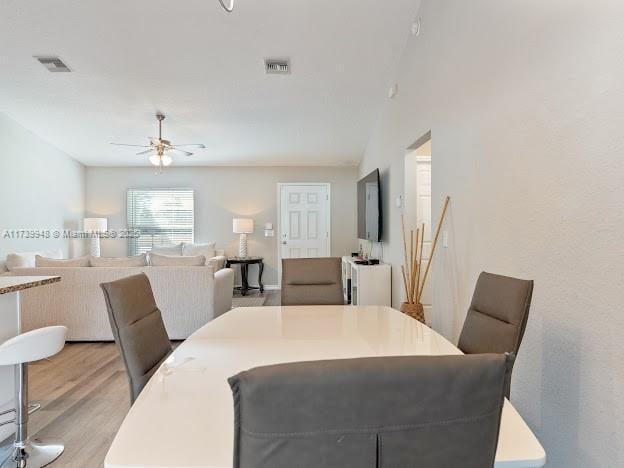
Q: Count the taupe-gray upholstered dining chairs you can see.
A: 4